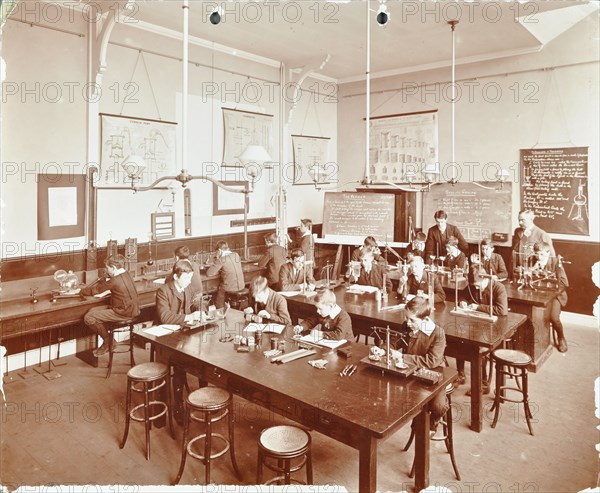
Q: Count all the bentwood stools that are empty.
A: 4